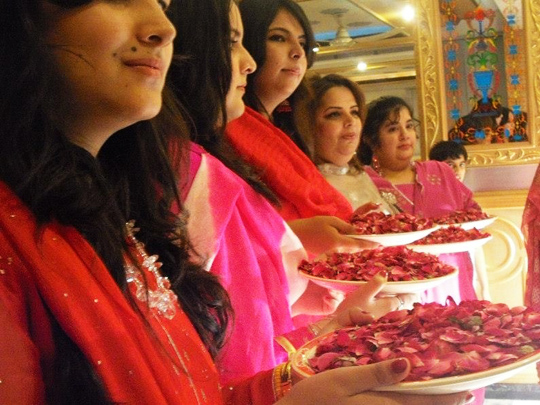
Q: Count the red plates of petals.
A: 5